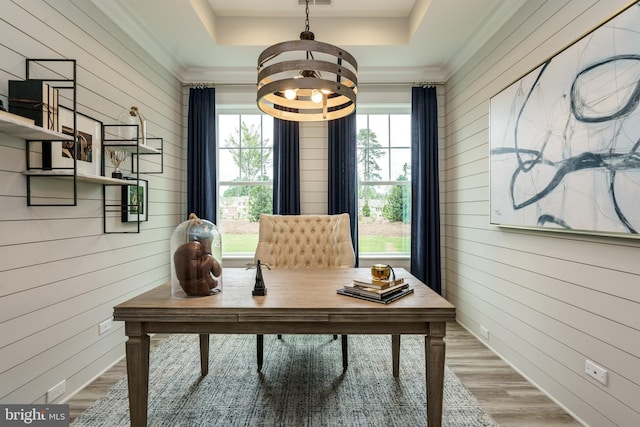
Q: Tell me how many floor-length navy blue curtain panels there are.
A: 4